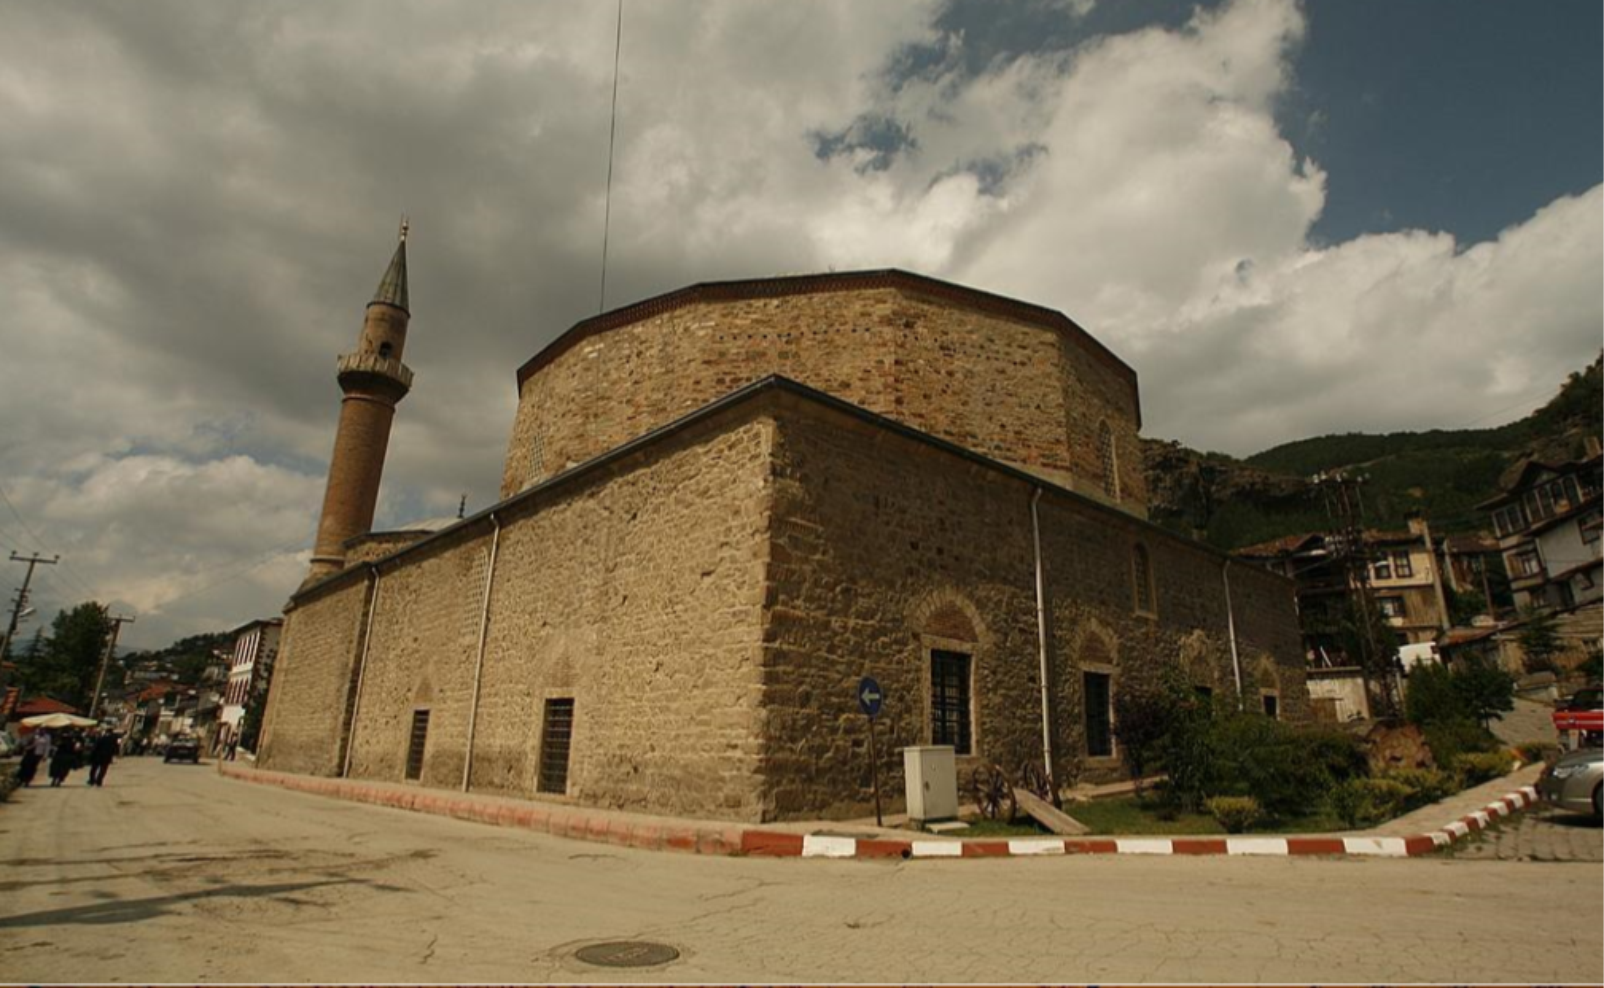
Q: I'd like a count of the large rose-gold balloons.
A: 0